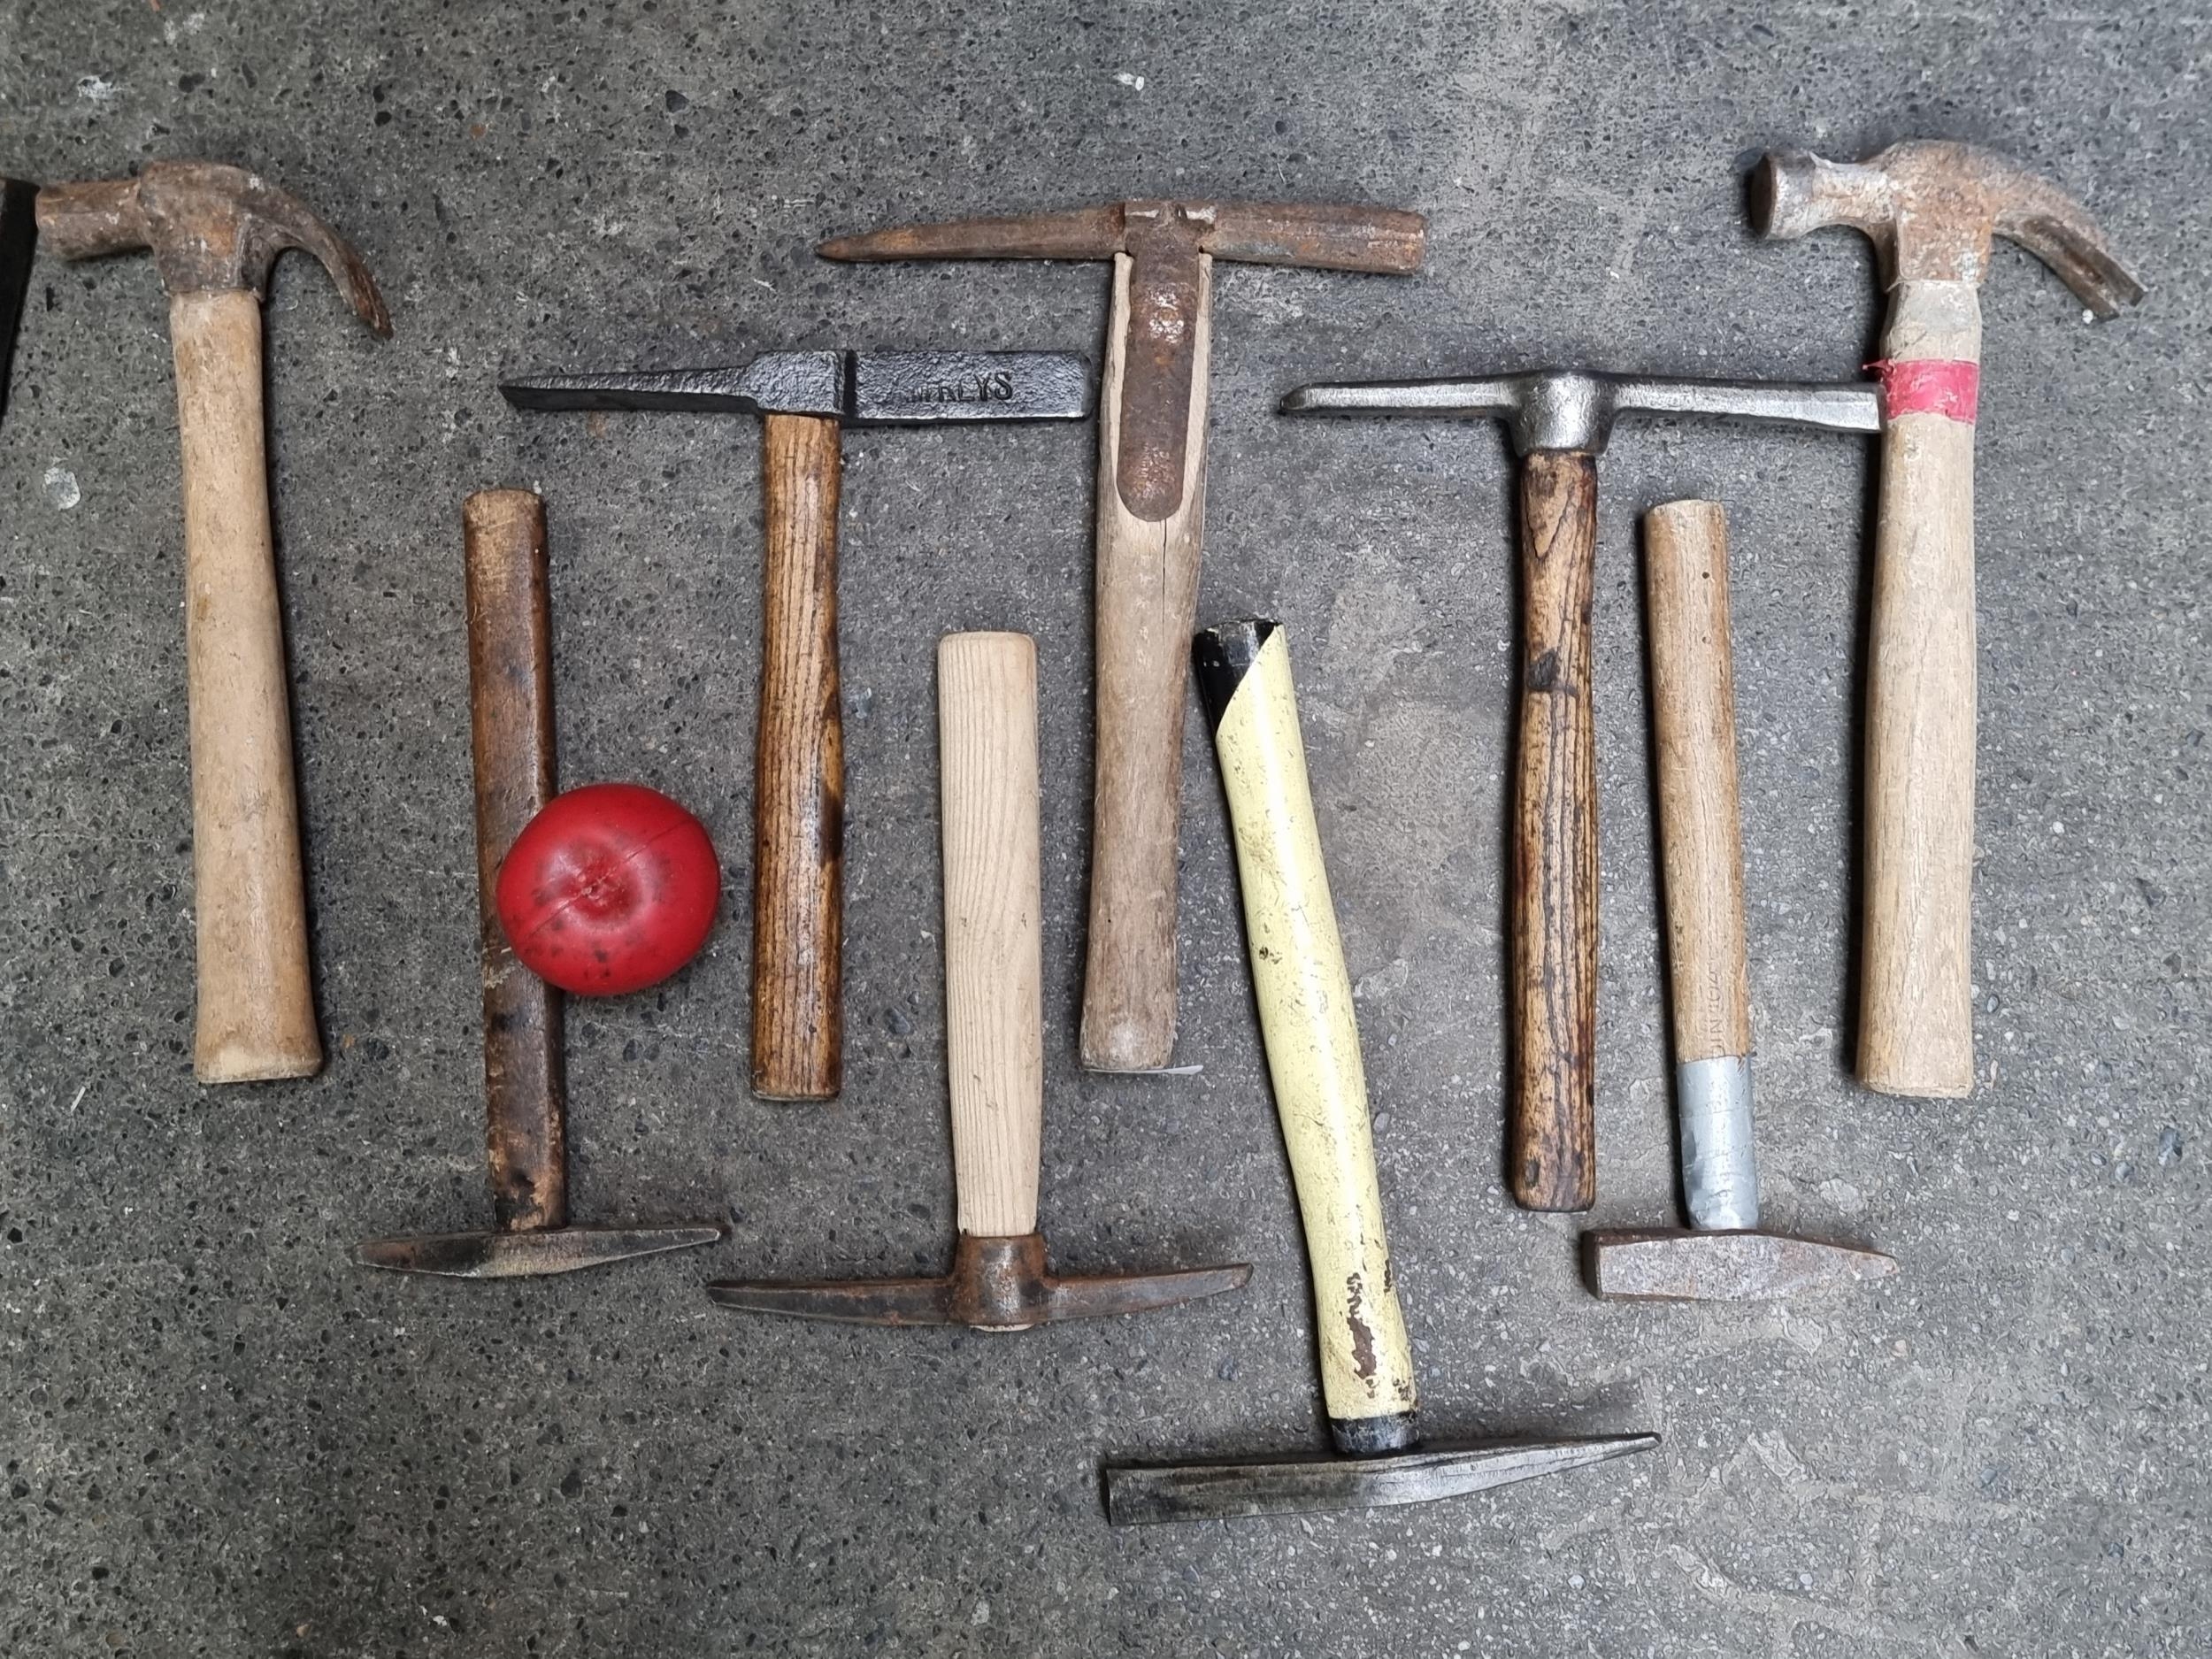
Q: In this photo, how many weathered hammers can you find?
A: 9